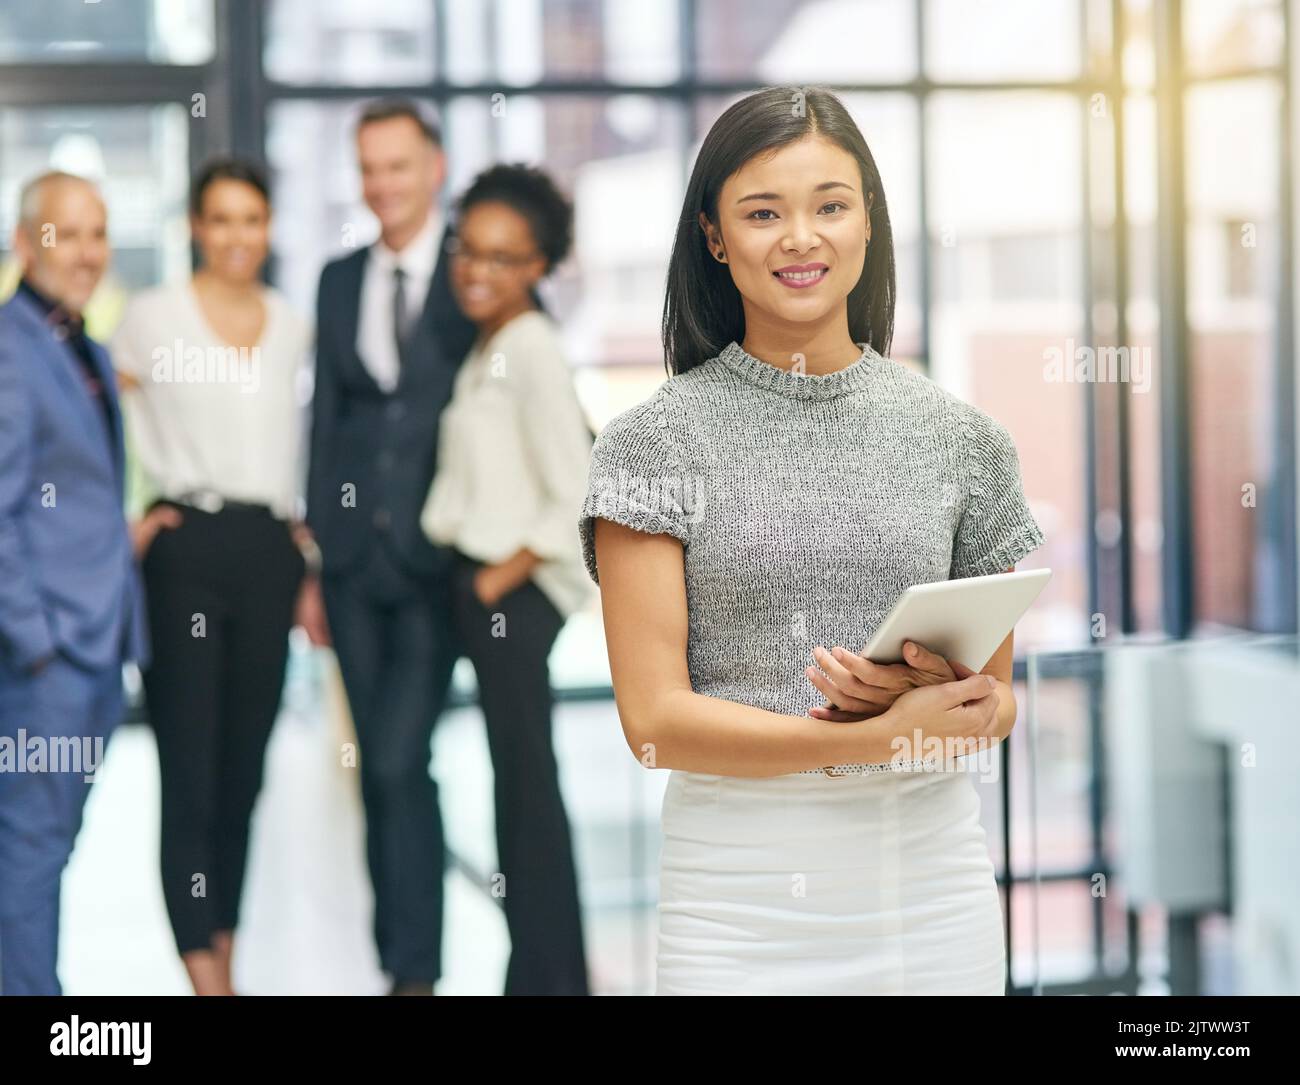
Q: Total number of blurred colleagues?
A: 4